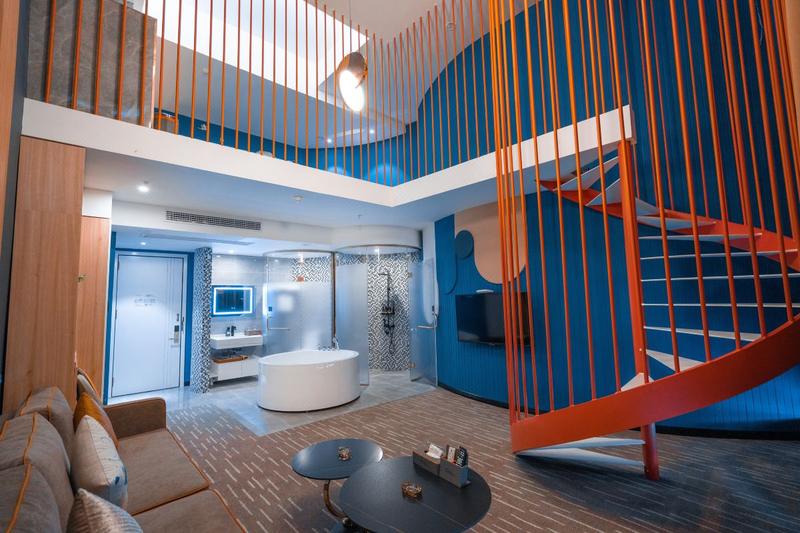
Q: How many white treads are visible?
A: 13